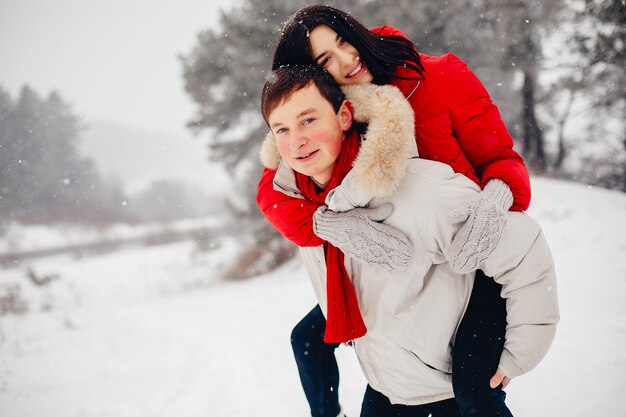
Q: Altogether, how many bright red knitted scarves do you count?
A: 1